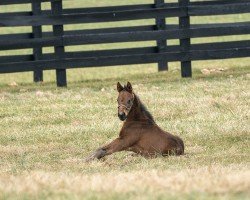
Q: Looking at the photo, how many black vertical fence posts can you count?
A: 4